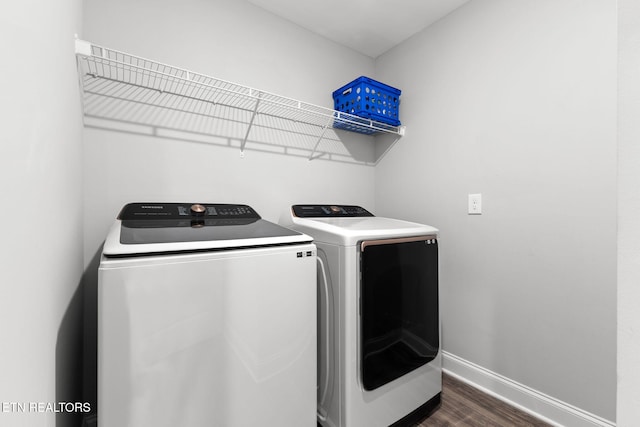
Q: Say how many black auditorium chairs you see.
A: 0